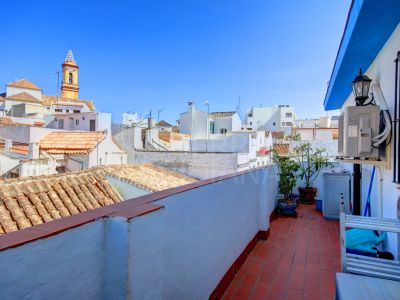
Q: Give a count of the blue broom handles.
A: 1